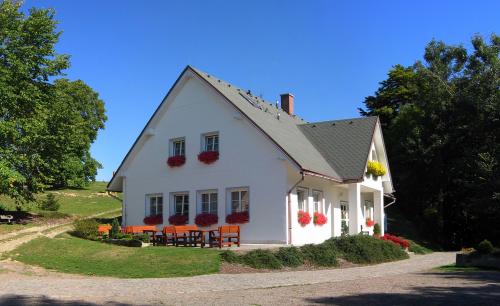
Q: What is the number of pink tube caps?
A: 0